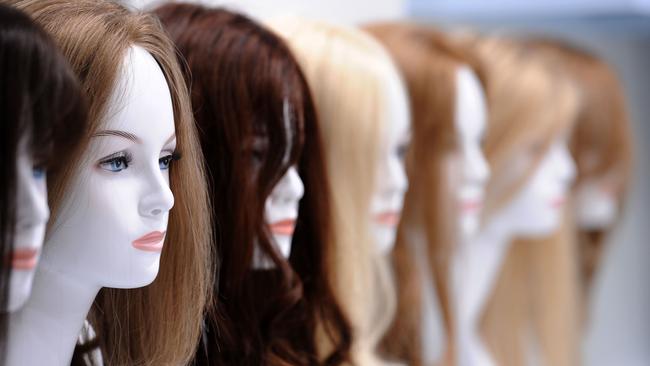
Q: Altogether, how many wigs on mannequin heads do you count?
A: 7